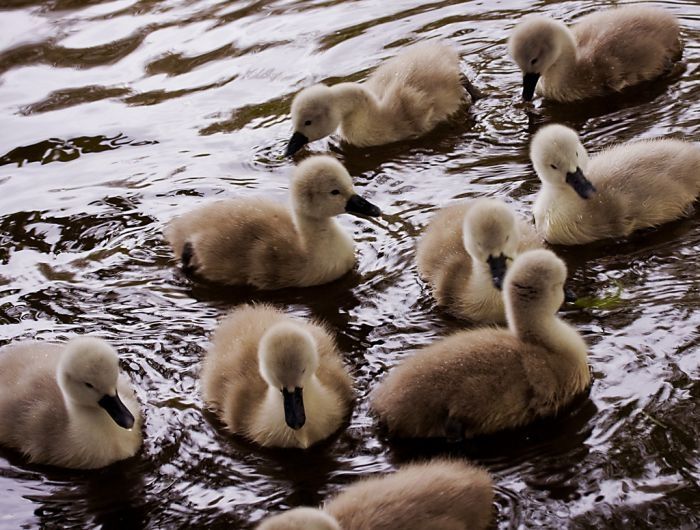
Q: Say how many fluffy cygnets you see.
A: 9